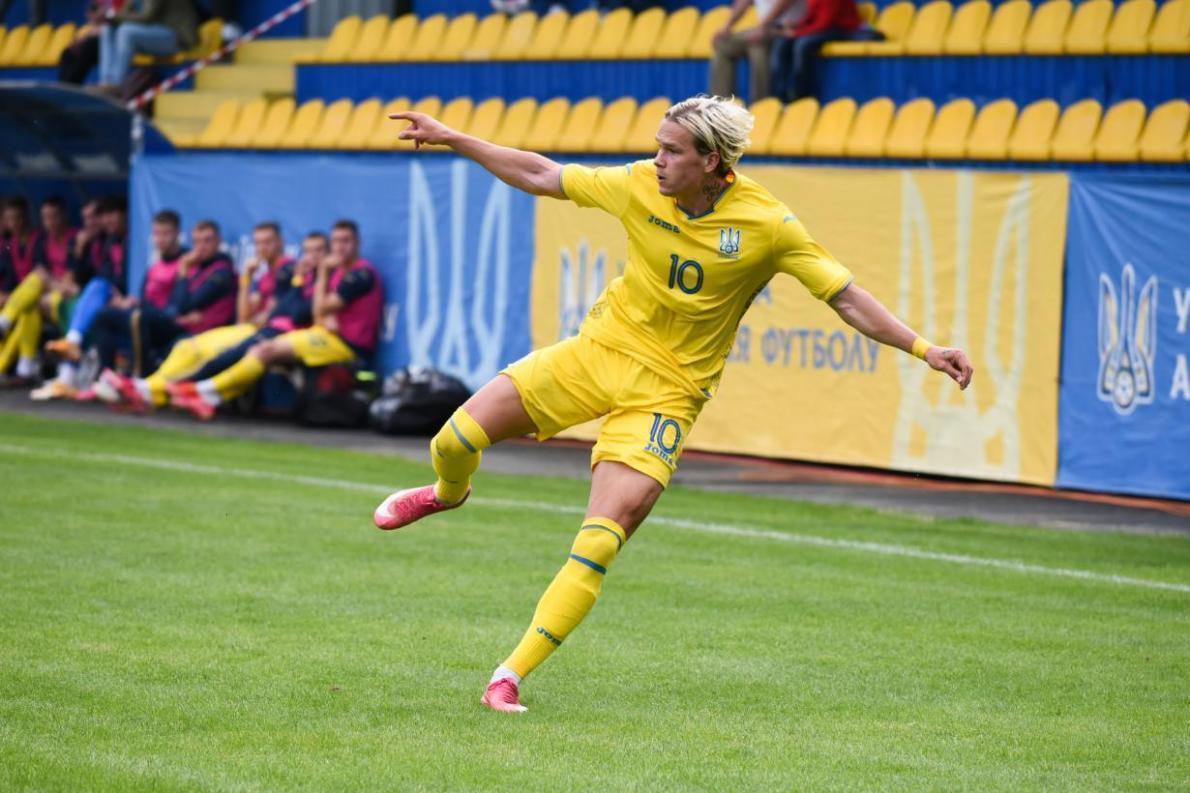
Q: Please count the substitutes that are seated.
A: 9